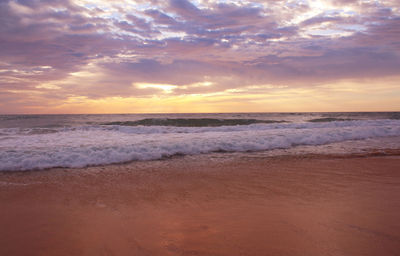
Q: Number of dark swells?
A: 2